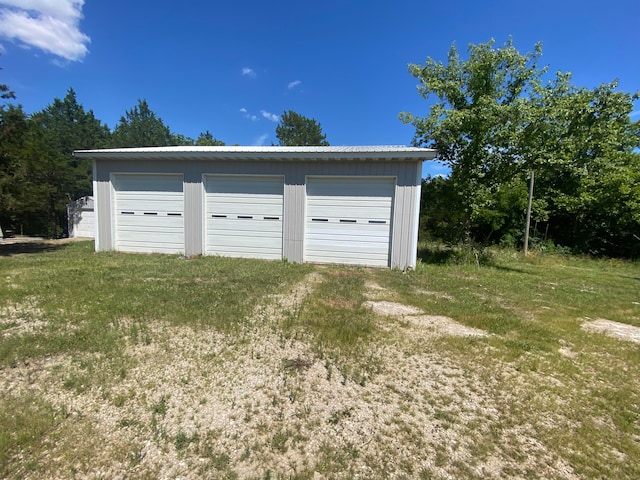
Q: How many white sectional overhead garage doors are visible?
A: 3